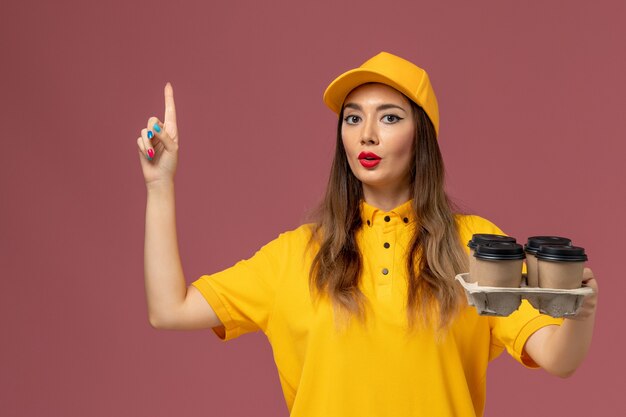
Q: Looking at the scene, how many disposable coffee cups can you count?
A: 4